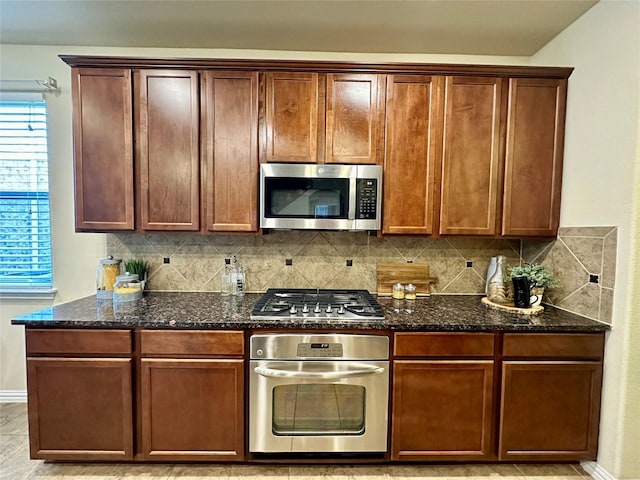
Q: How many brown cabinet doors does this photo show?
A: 12